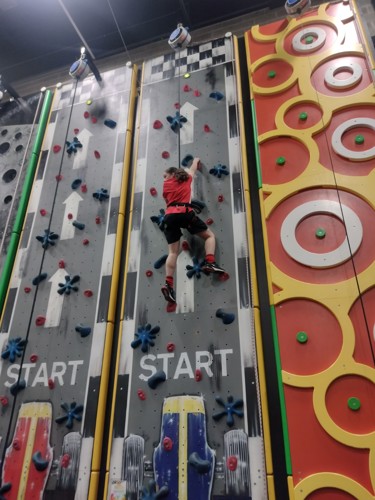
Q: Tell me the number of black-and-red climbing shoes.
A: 2